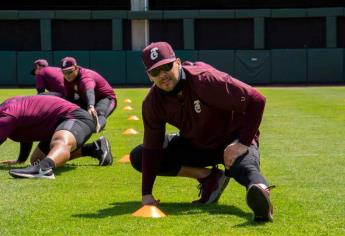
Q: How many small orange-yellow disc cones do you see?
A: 6